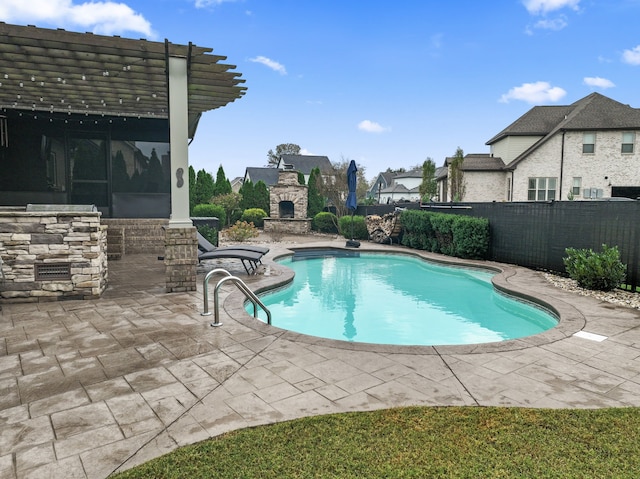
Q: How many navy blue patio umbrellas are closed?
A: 1